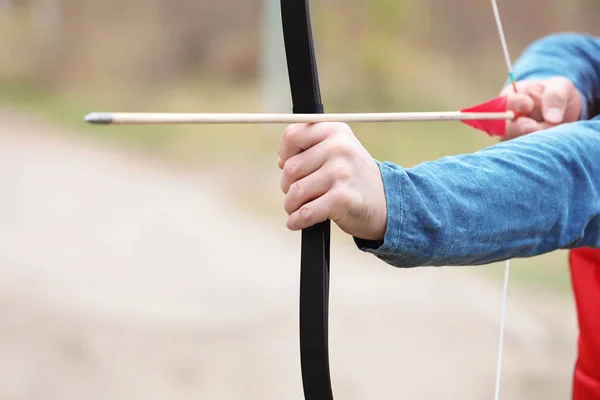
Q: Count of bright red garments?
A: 1